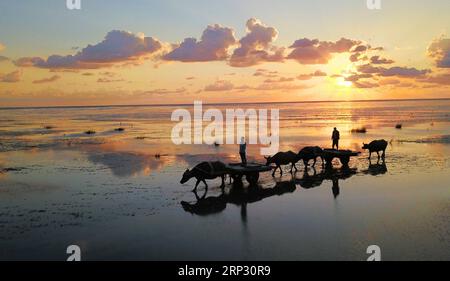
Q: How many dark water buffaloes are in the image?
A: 4